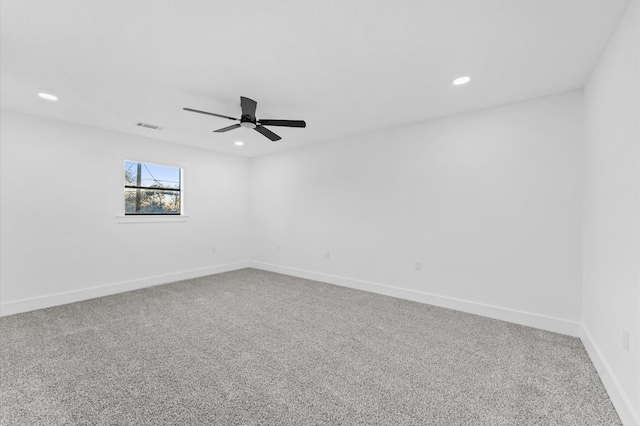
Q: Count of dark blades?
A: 5